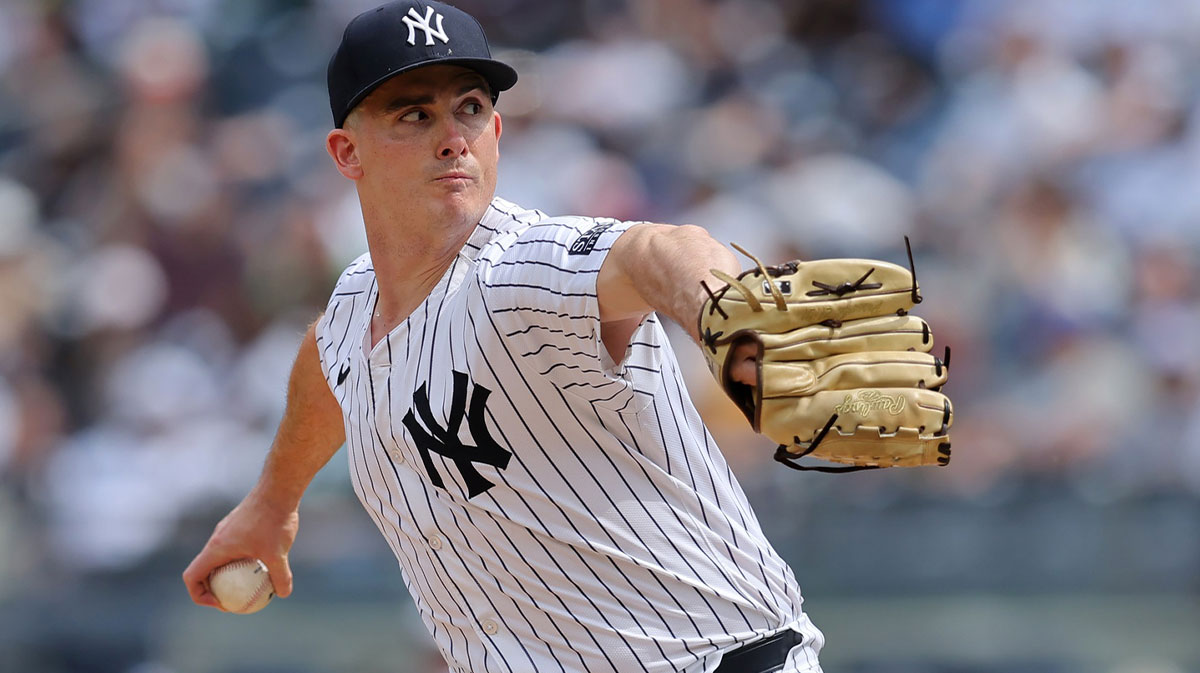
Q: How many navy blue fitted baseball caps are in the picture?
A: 1